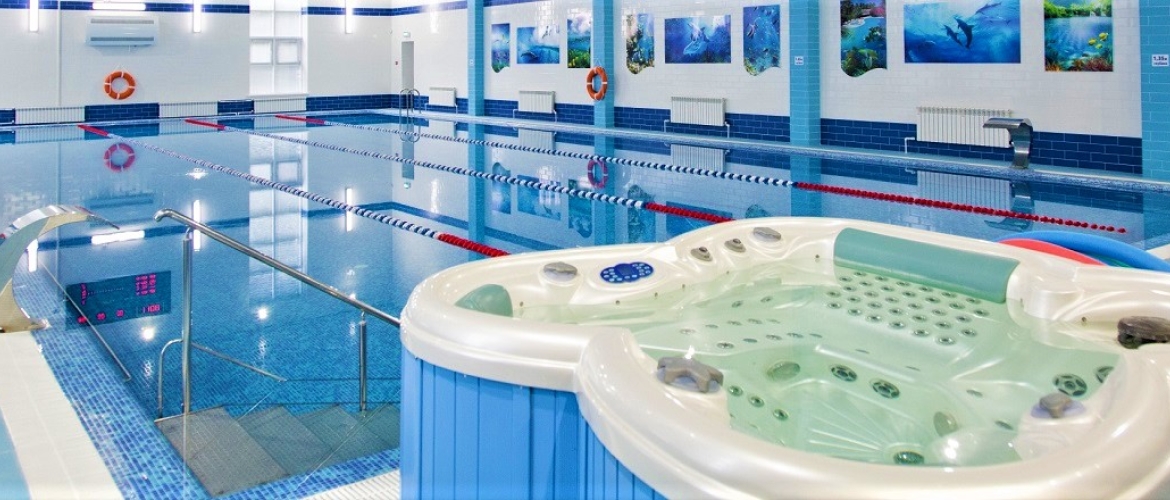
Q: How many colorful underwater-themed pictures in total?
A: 9